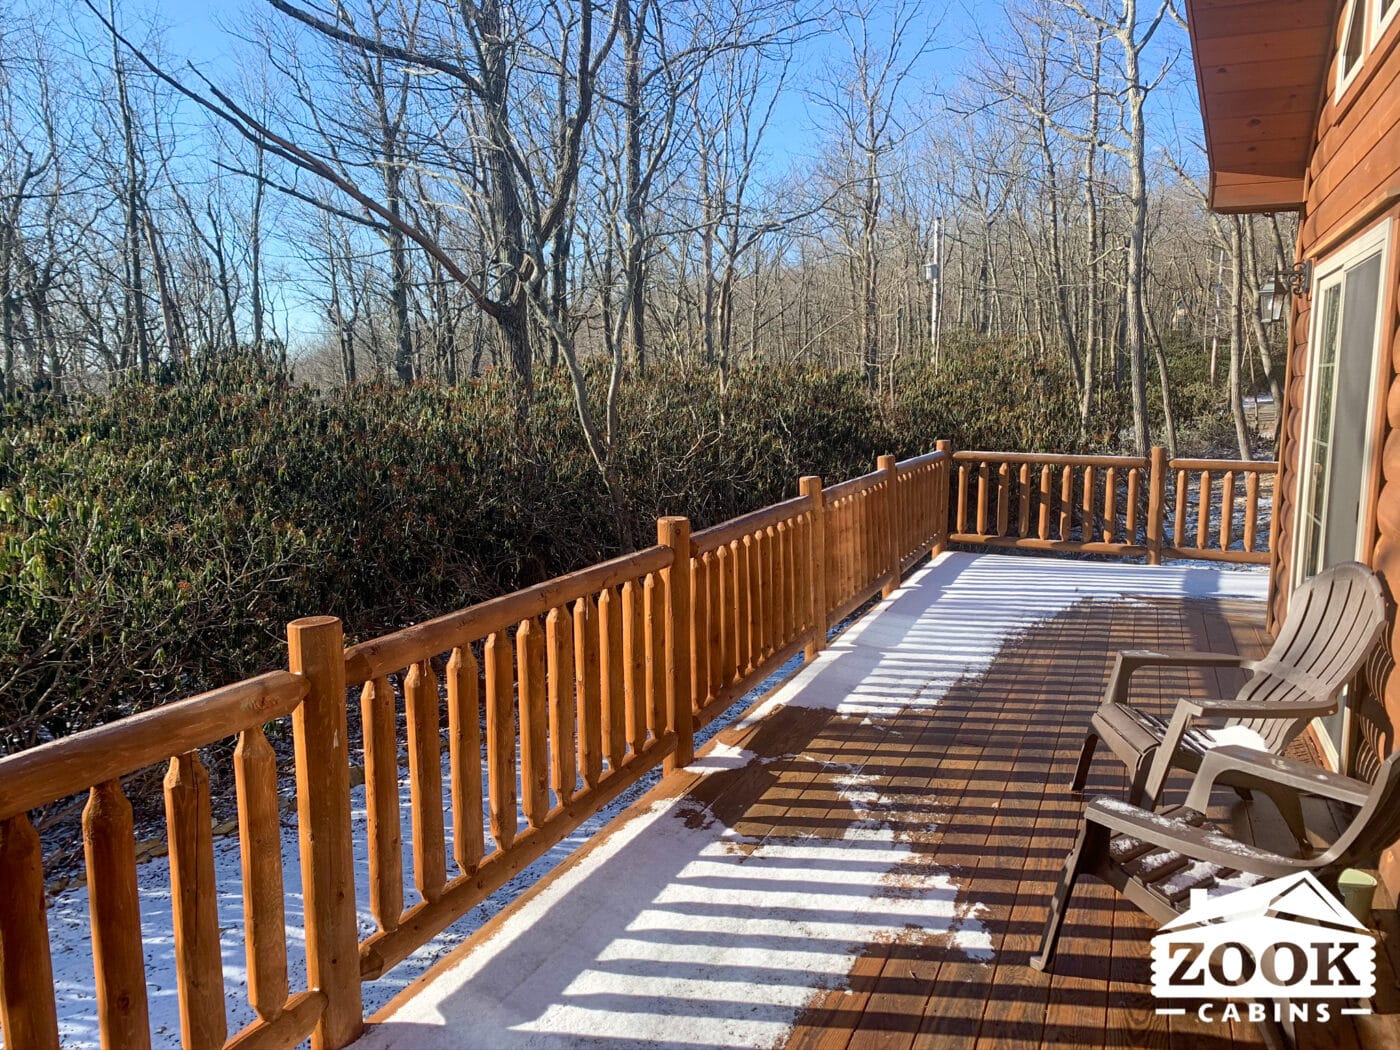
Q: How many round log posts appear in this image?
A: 6